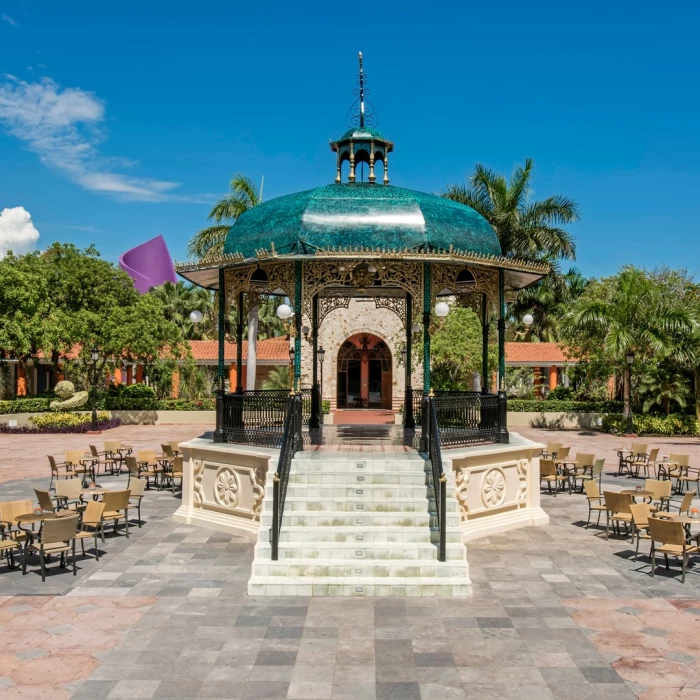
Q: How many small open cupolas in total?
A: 1